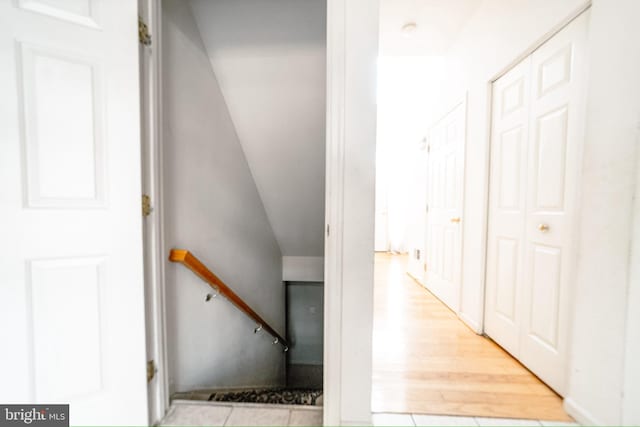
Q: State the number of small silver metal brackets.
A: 4